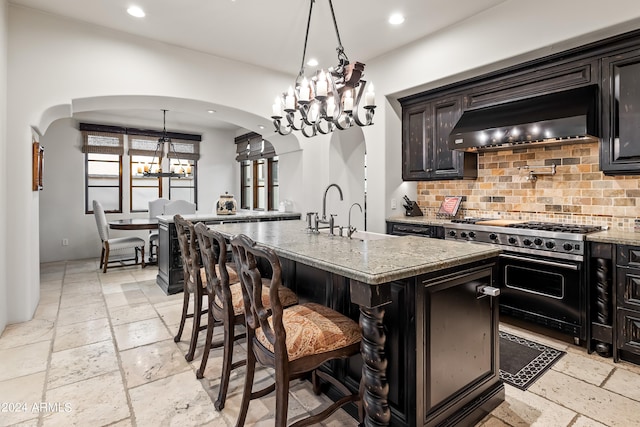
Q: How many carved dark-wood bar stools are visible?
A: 3